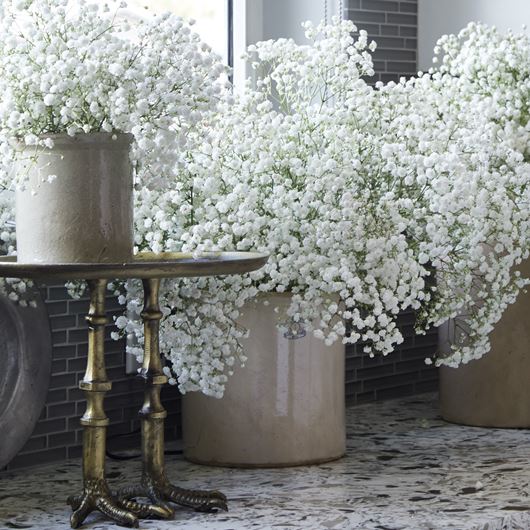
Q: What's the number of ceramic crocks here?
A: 3